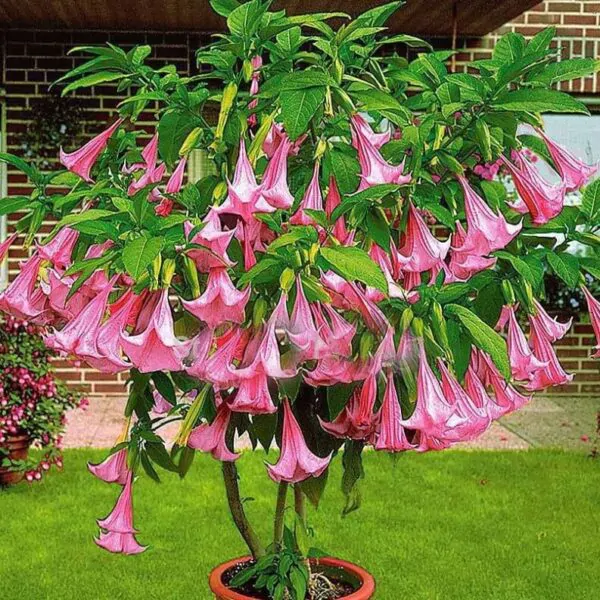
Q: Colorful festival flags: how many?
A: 0